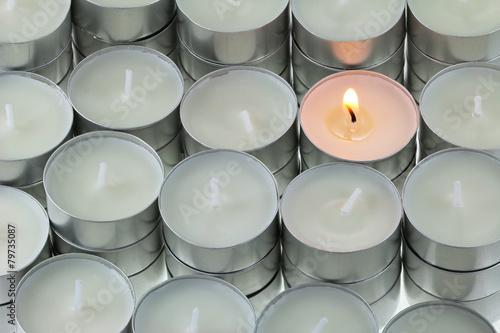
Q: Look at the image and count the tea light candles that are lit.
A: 1